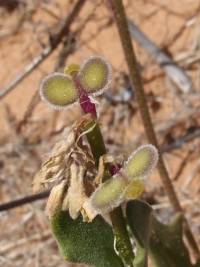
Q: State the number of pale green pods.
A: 4